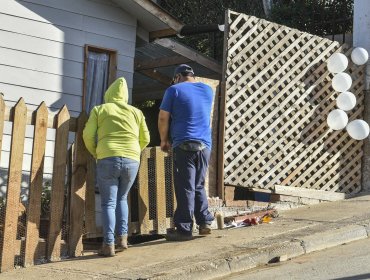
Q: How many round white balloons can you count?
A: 6